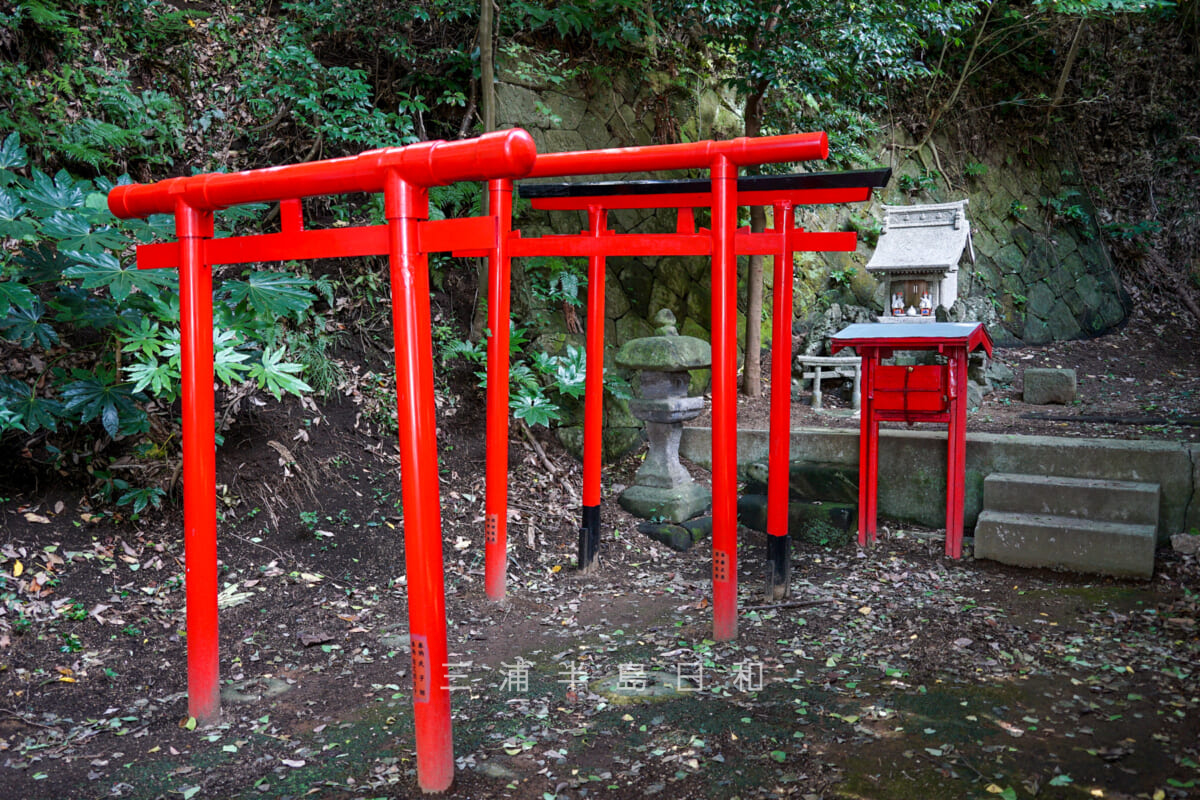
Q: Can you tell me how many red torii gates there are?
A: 3